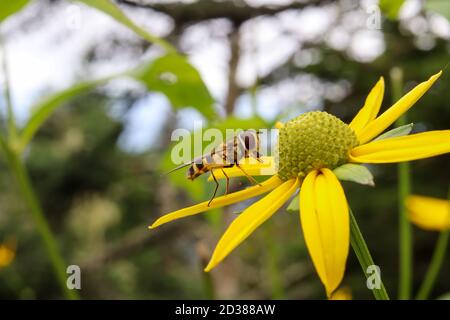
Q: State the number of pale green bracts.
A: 3